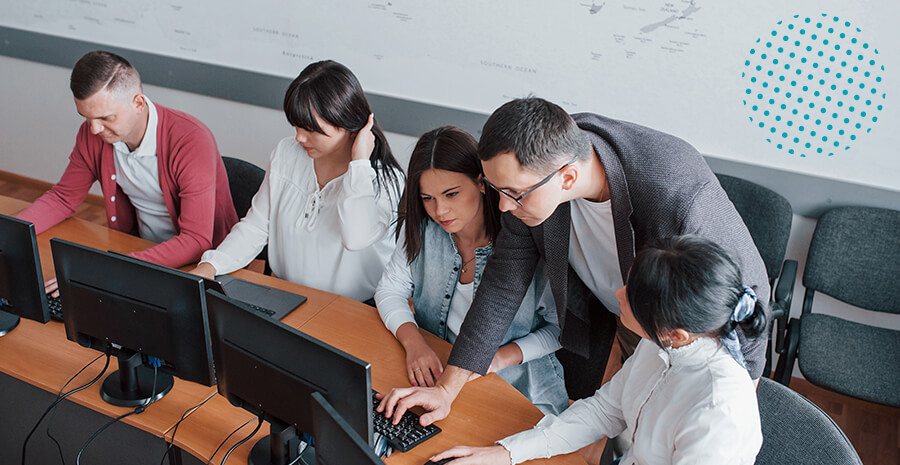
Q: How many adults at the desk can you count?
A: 5